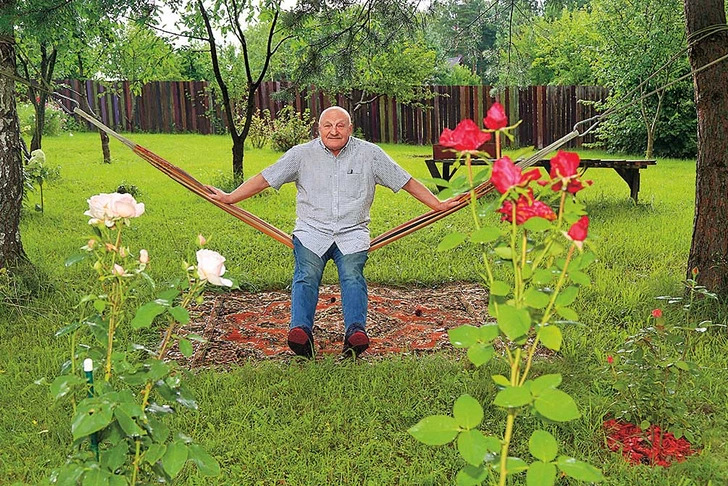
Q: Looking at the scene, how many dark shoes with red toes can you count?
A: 2